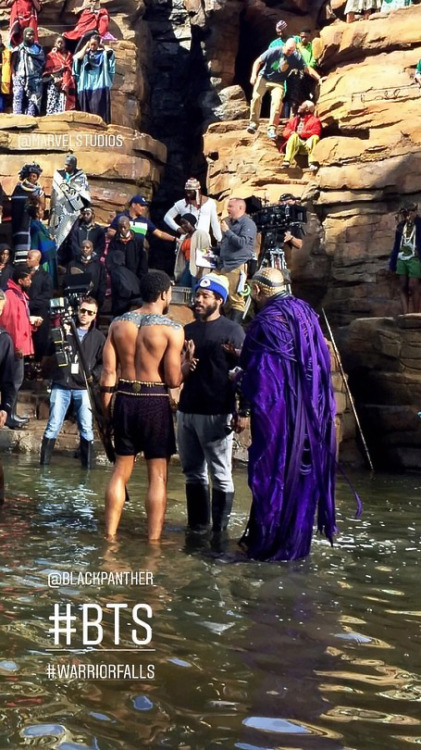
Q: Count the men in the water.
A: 4